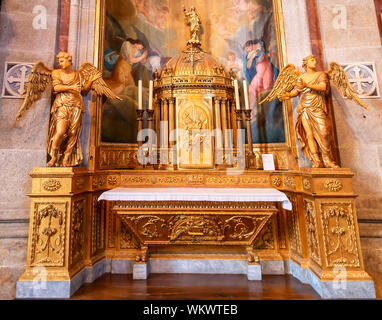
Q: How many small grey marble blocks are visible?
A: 2